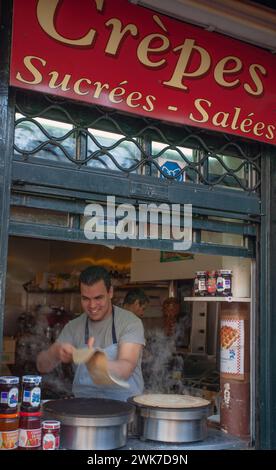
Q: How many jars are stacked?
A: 4